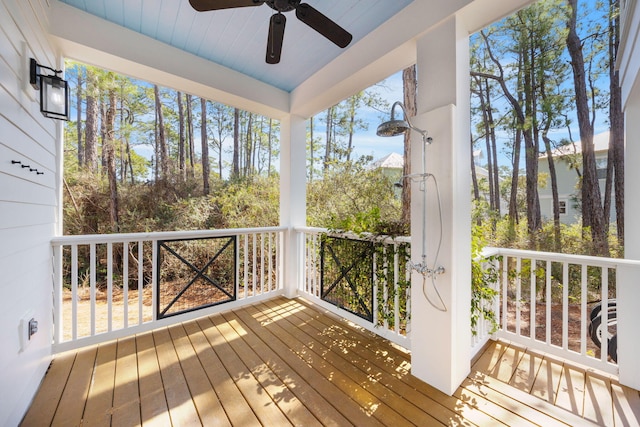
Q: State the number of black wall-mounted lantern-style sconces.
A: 1